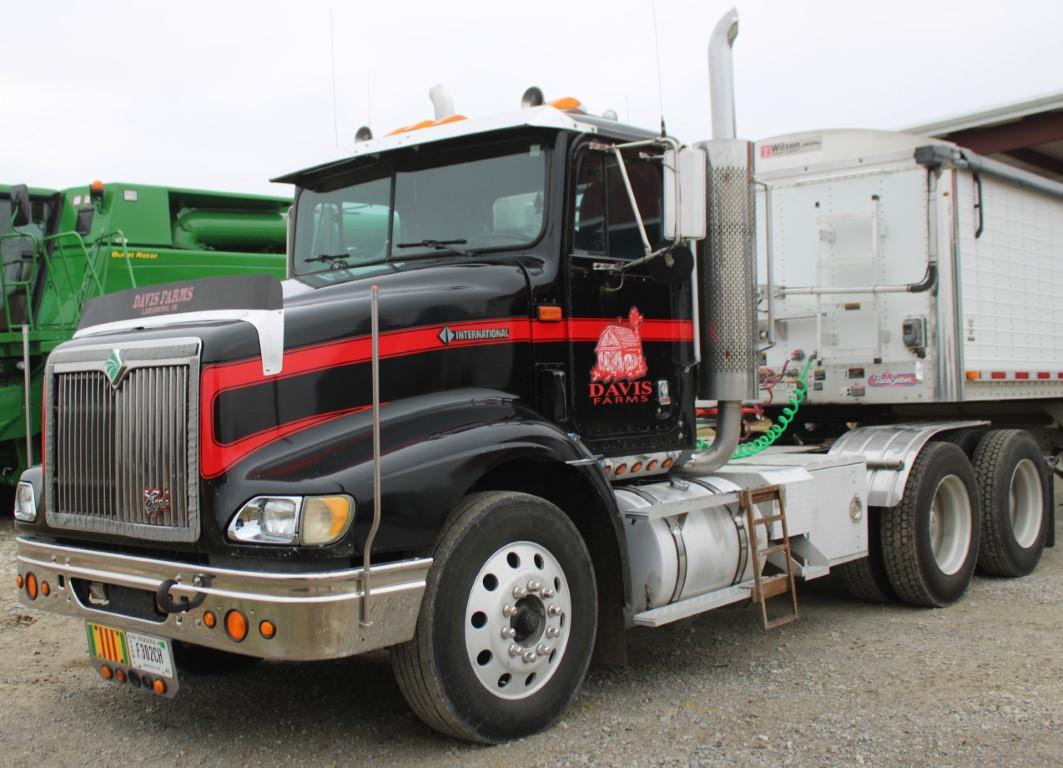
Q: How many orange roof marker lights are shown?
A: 4